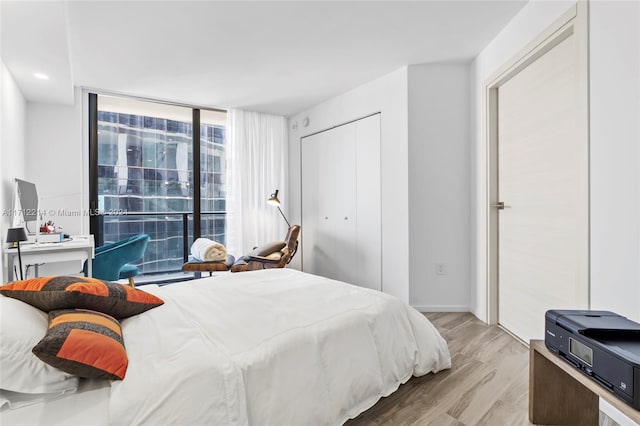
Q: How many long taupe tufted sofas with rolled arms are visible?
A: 0